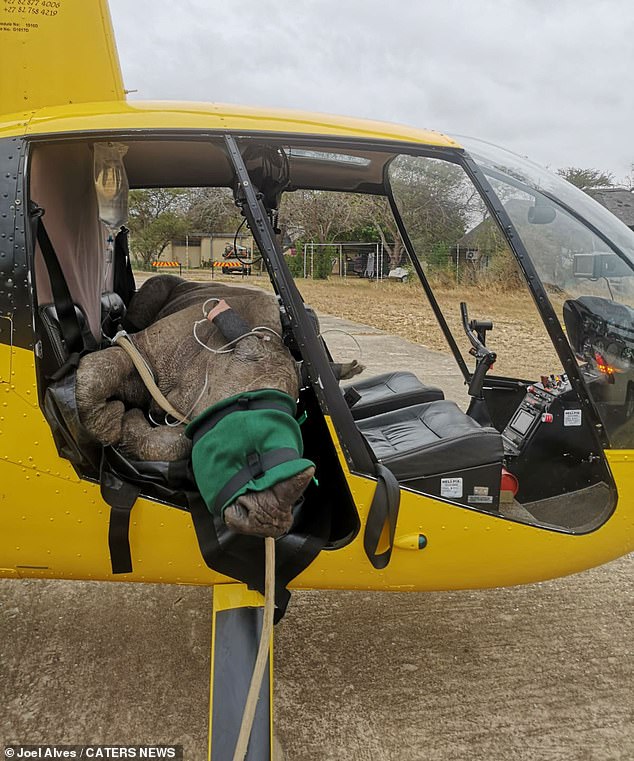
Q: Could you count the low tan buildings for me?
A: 1